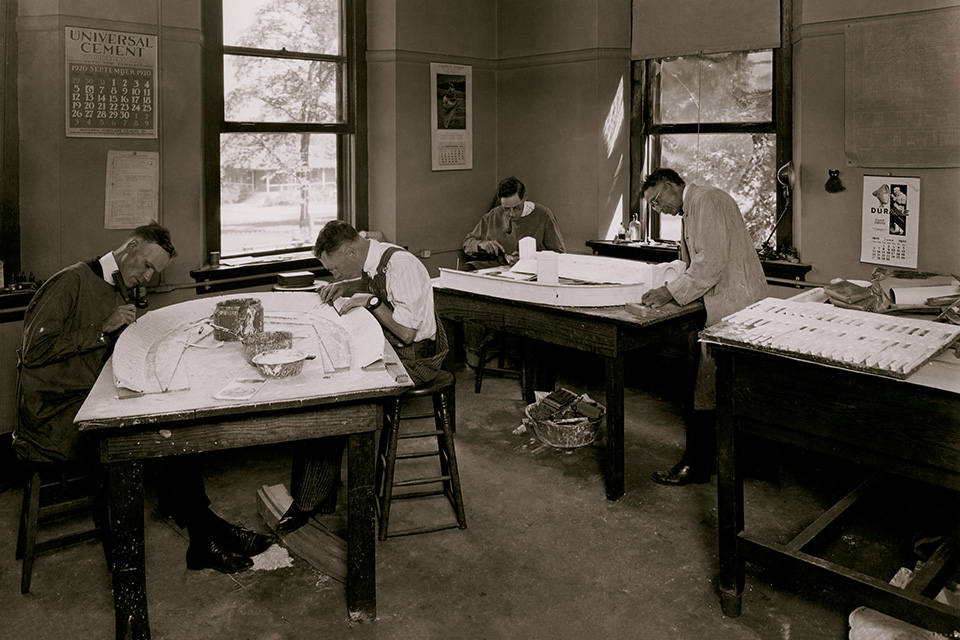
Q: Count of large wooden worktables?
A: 3